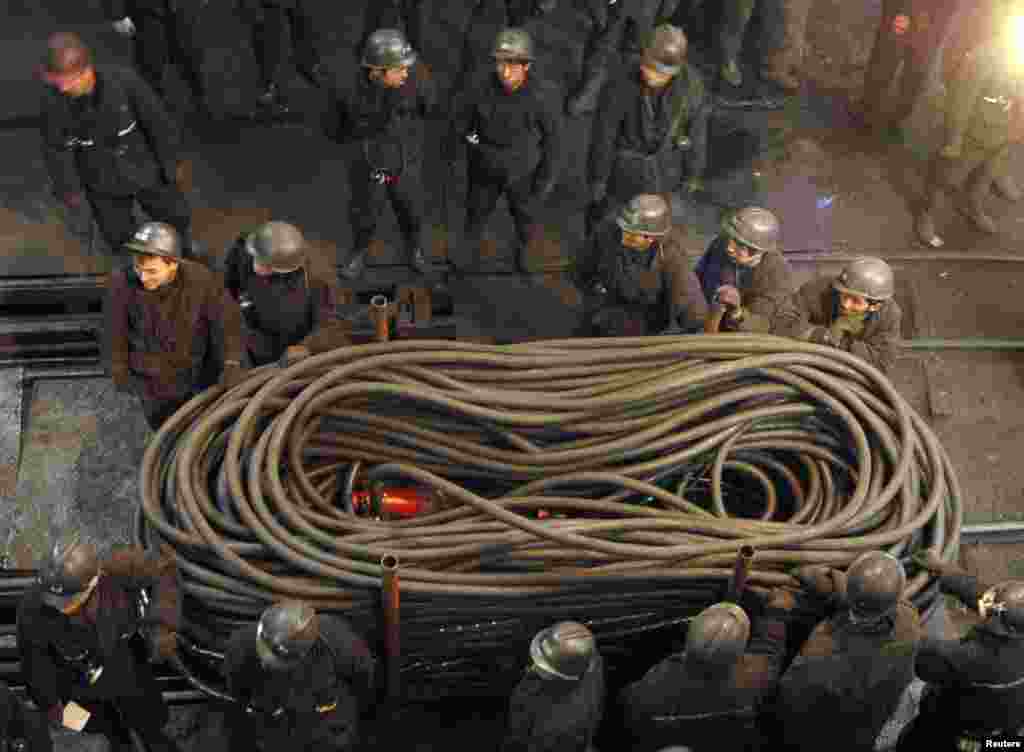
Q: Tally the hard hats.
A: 15